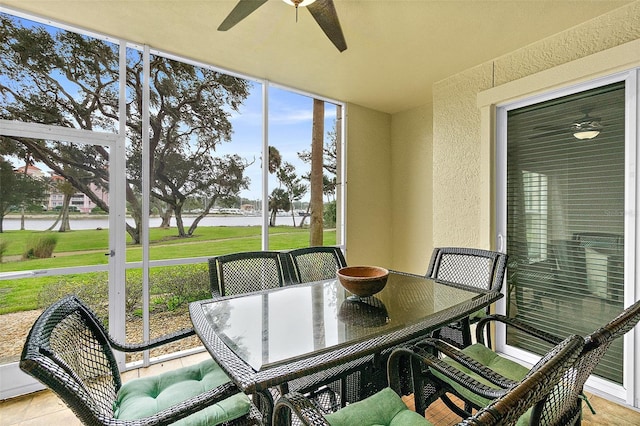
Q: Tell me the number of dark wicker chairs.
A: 6